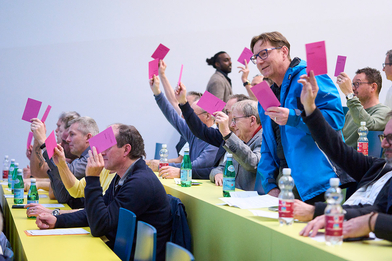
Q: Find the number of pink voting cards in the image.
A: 13